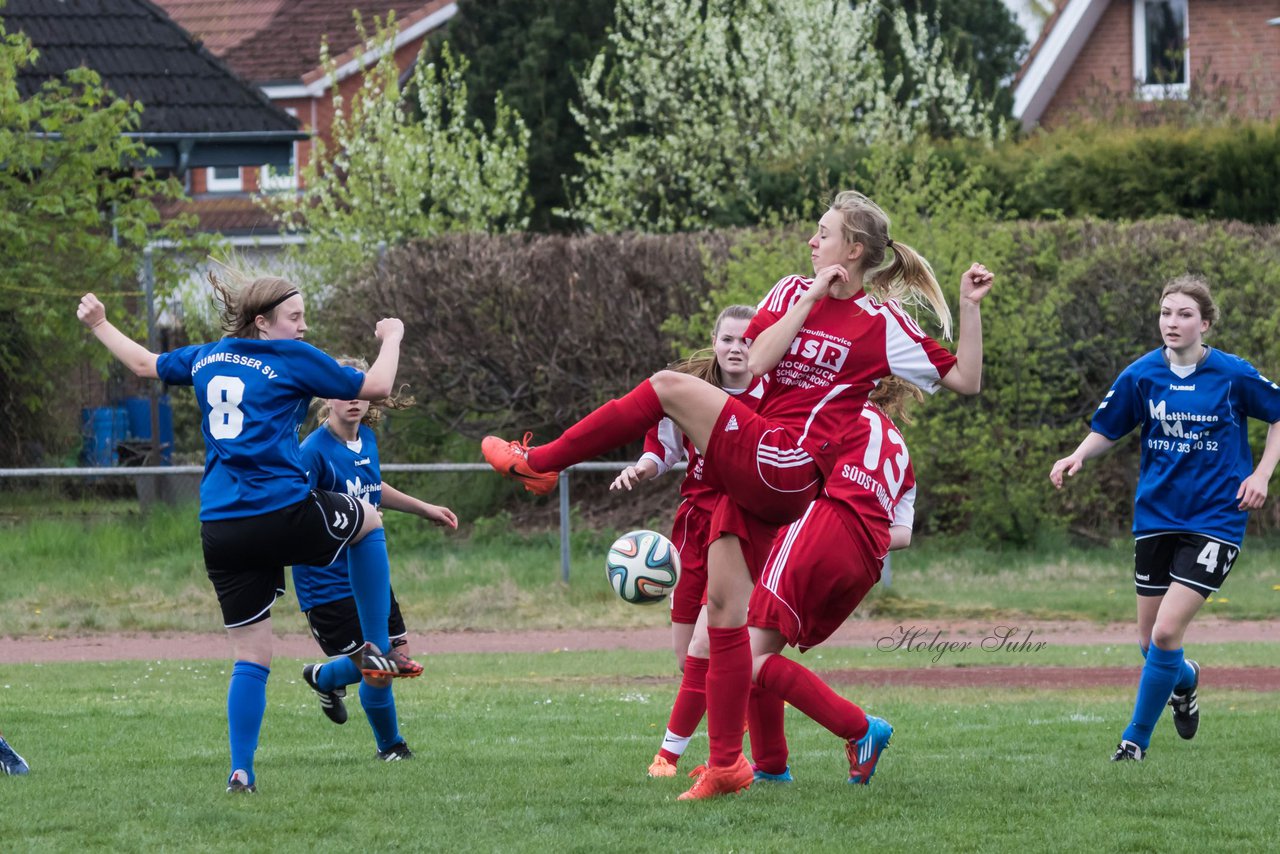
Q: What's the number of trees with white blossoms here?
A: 2